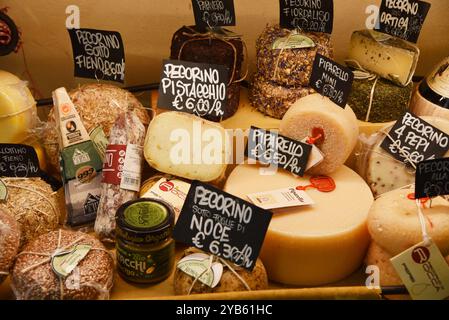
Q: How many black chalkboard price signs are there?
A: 11